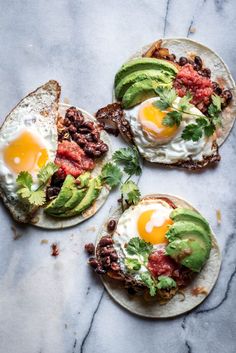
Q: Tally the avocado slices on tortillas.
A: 9